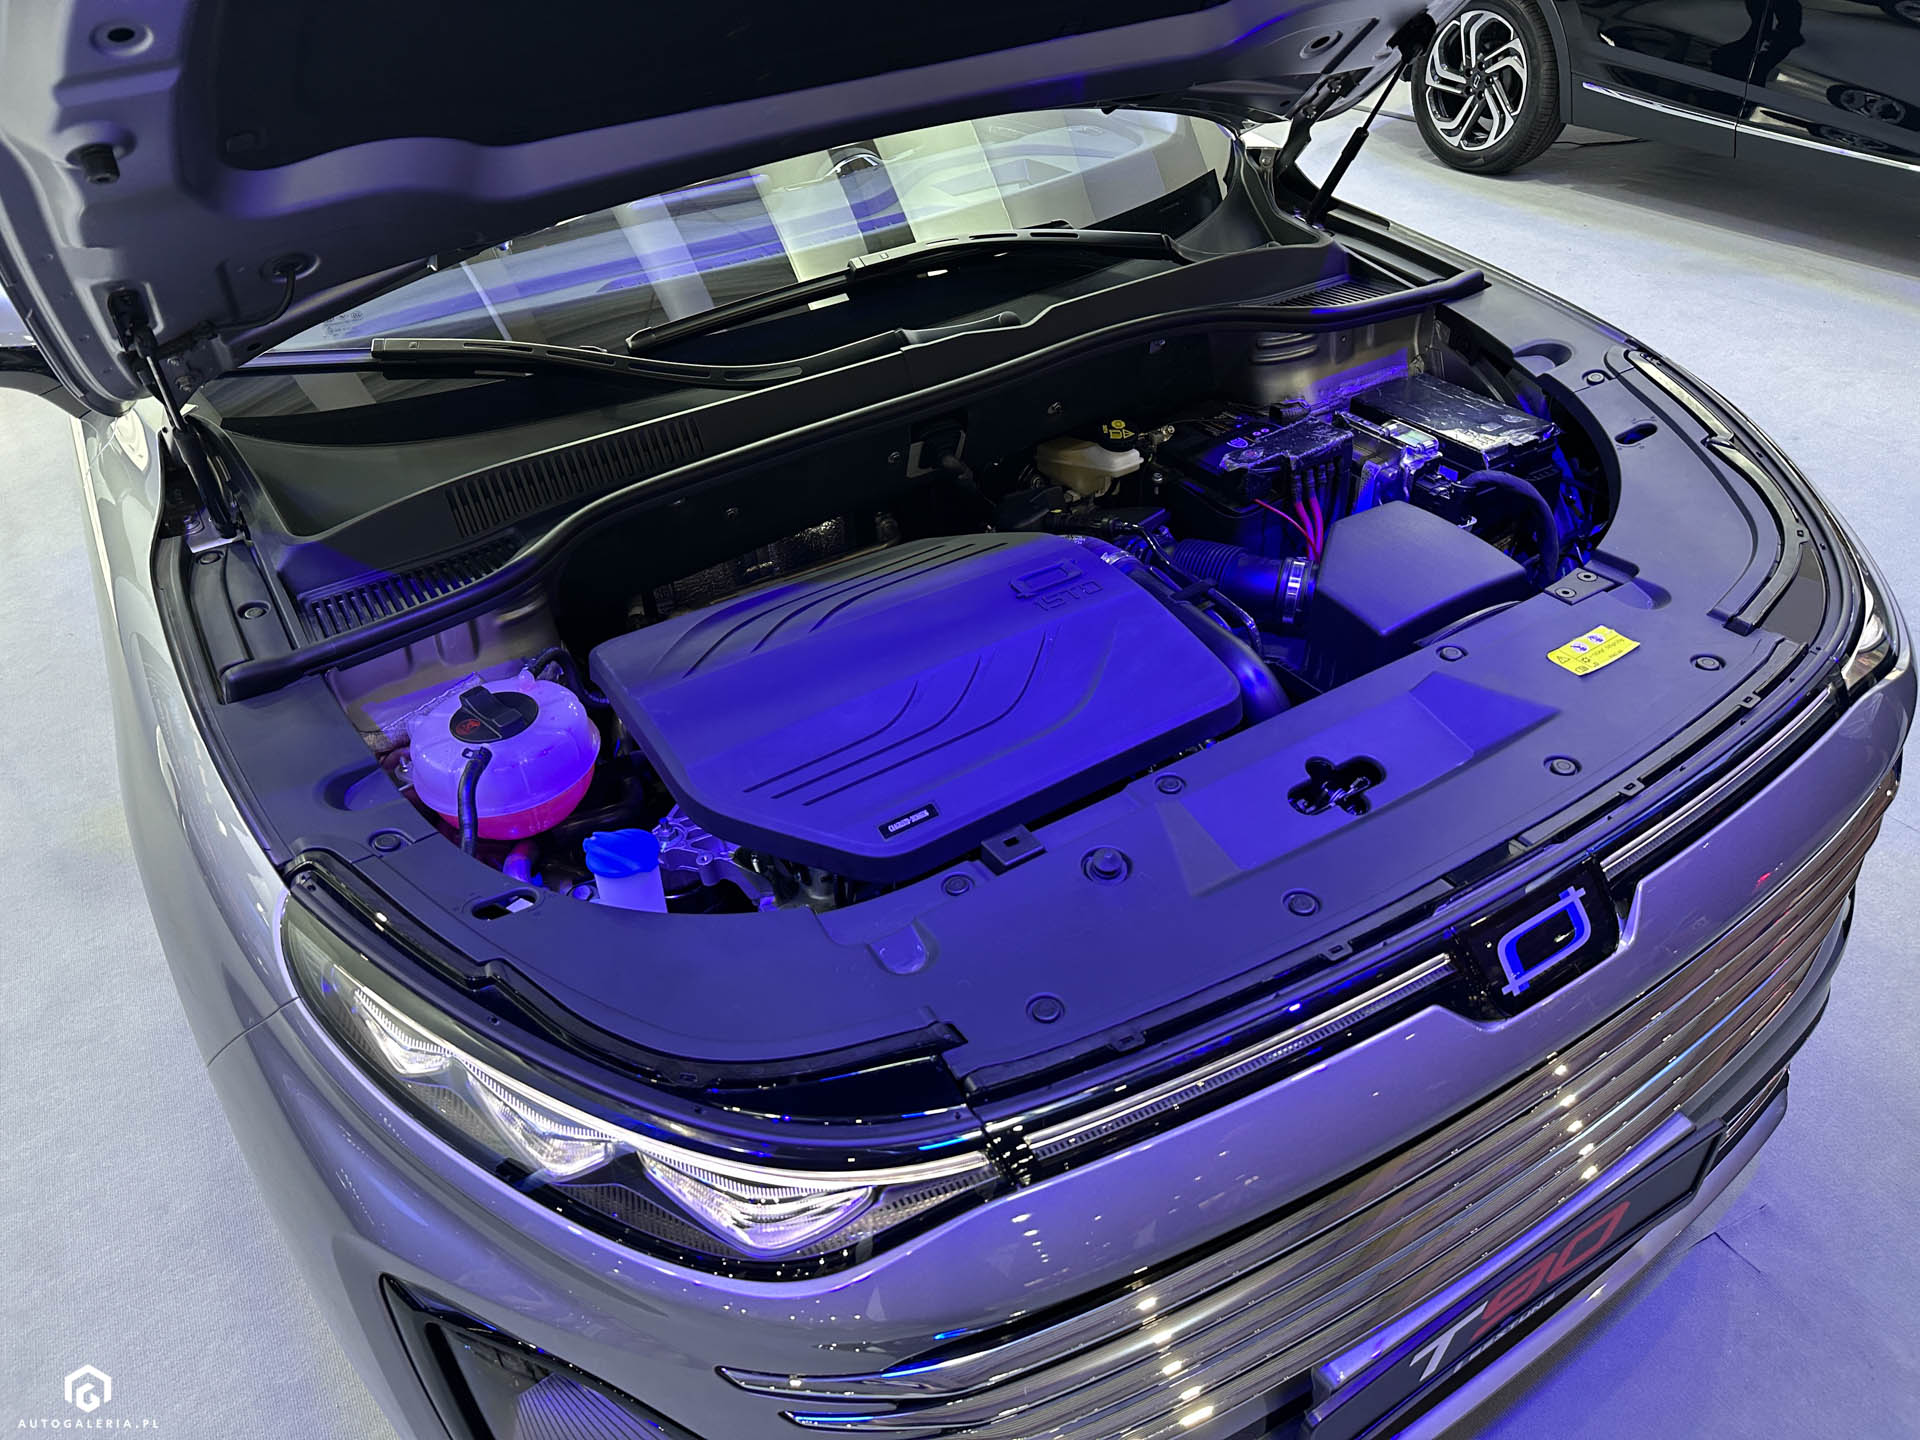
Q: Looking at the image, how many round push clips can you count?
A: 11